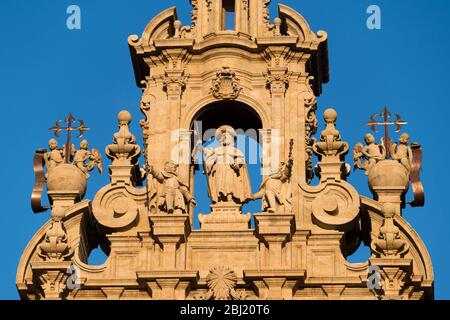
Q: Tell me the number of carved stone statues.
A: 7